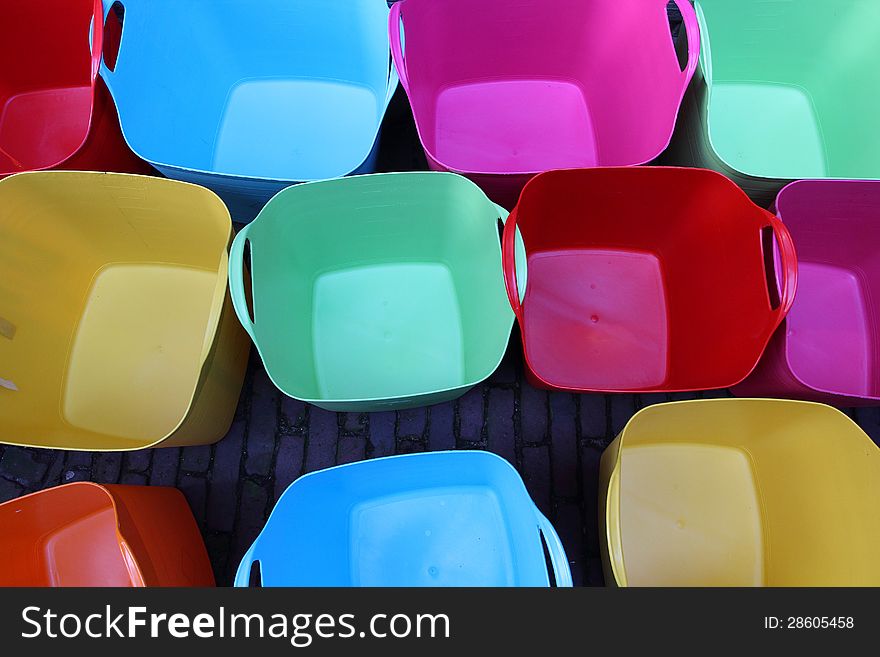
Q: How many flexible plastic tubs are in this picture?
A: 11